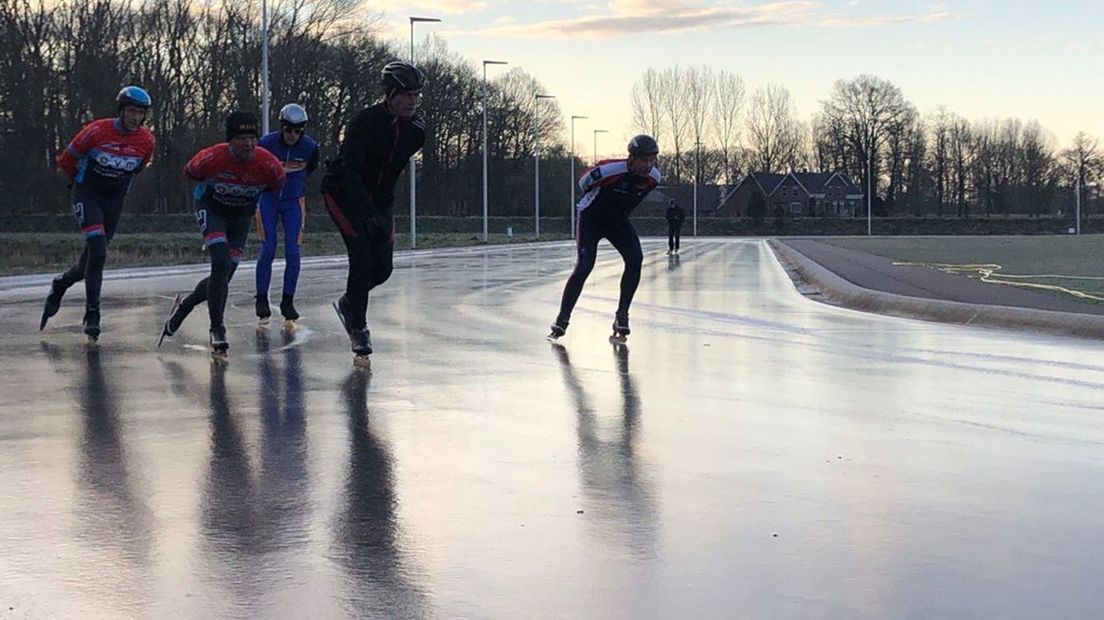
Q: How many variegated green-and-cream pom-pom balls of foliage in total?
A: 0